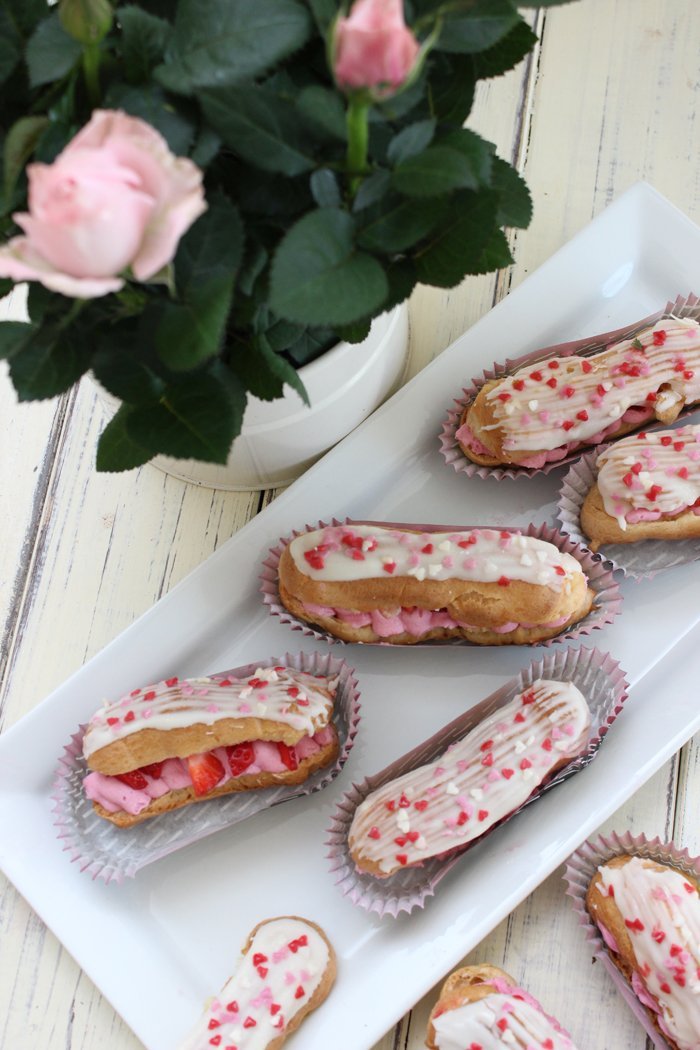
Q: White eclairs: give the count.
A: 8